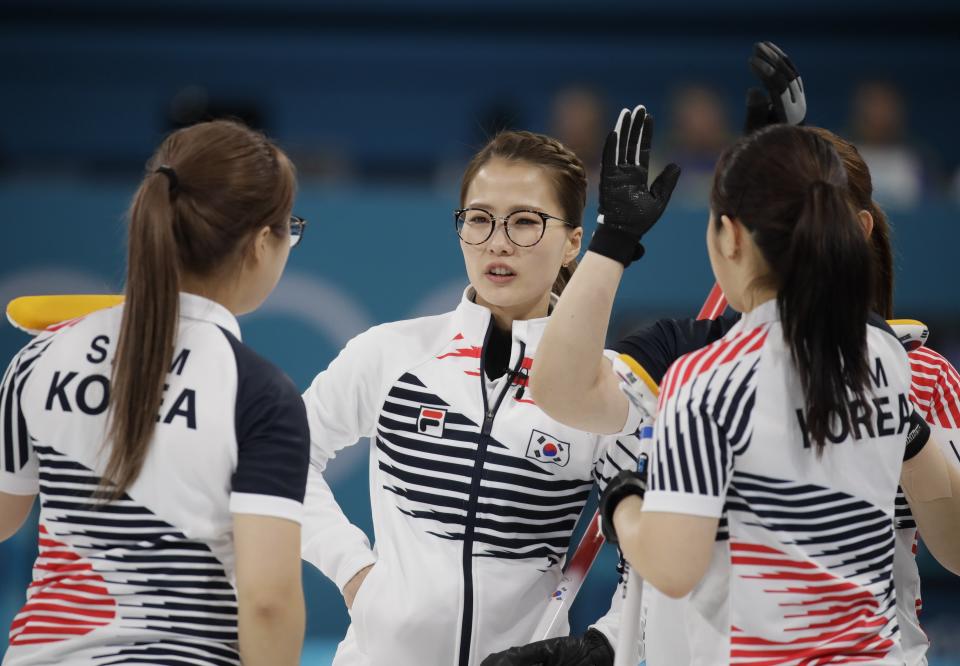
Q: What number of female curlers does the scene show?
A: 4